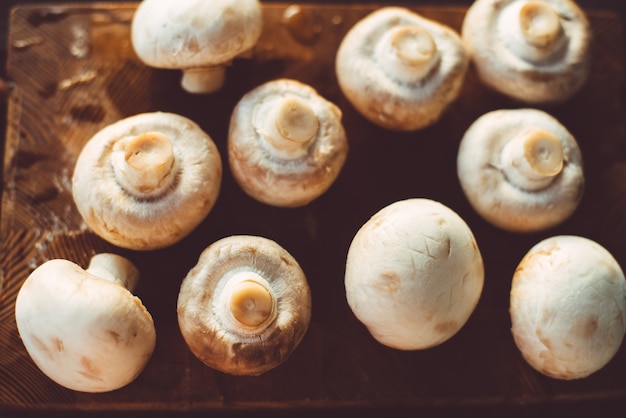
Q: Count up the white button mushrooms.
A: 10